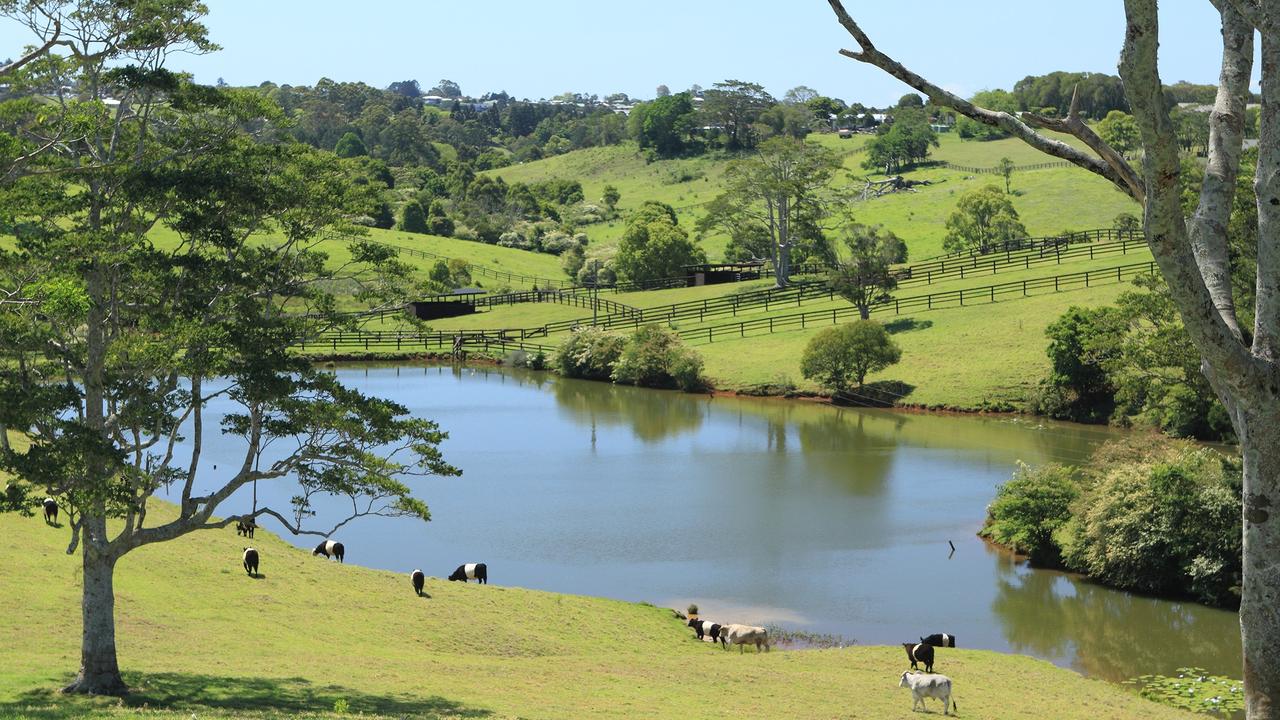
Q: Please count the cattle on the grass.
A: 11